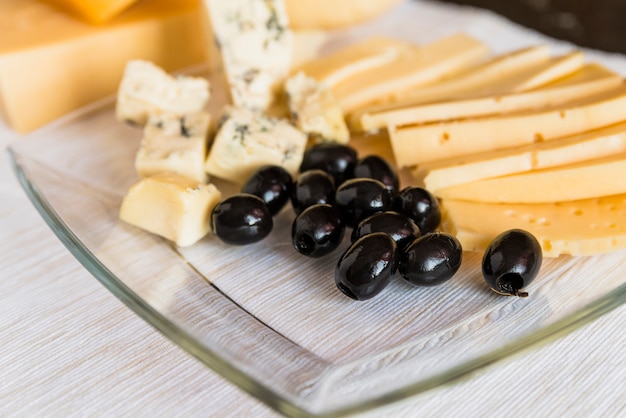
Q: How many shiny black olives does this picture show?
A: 12